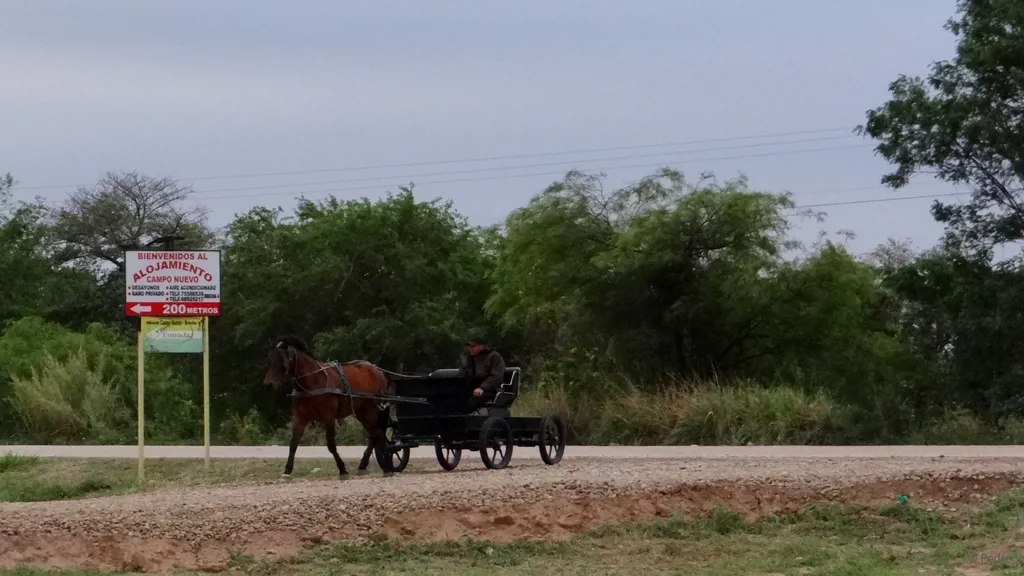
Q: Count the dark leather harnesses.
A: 1